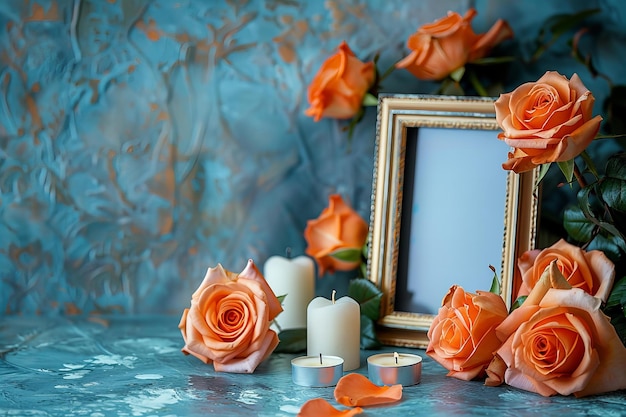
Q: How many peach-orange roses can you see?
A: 8